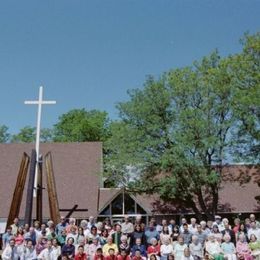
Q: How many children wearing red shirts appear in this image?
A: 5